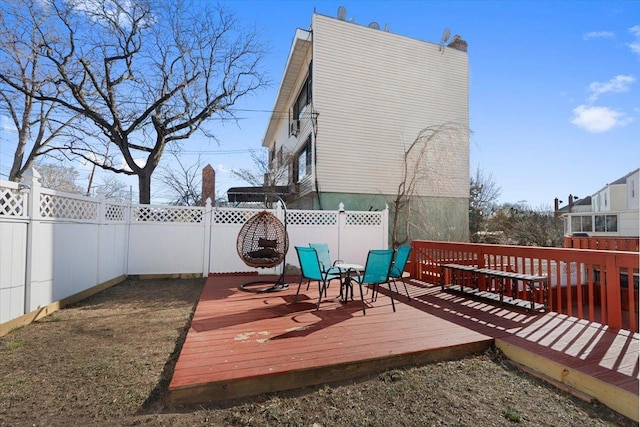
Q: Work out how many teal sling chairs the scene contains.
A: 4